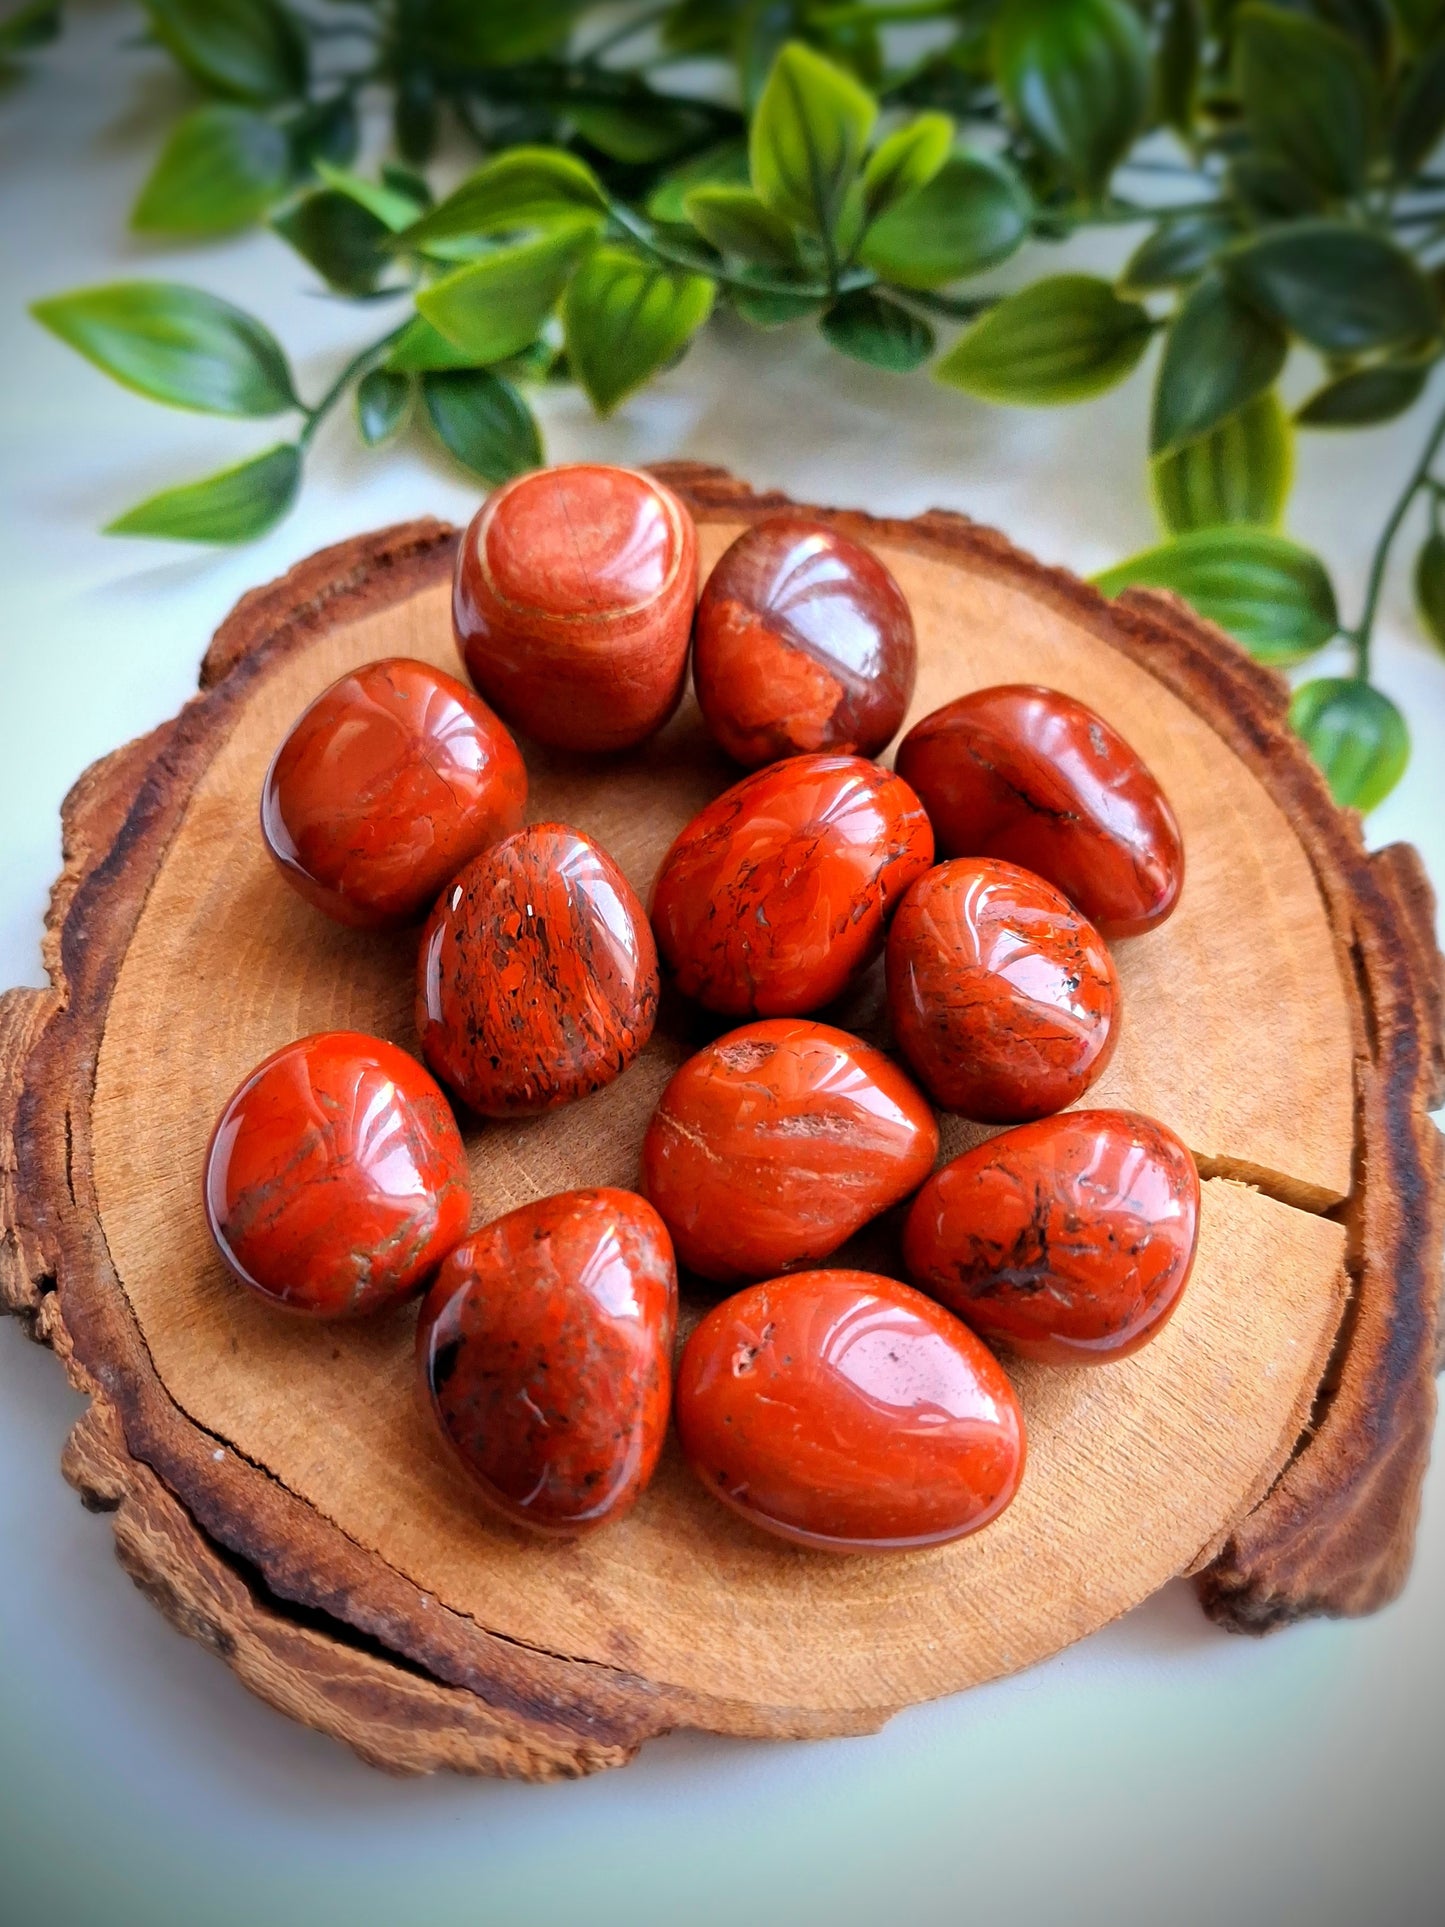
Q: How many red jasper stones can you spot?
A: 12